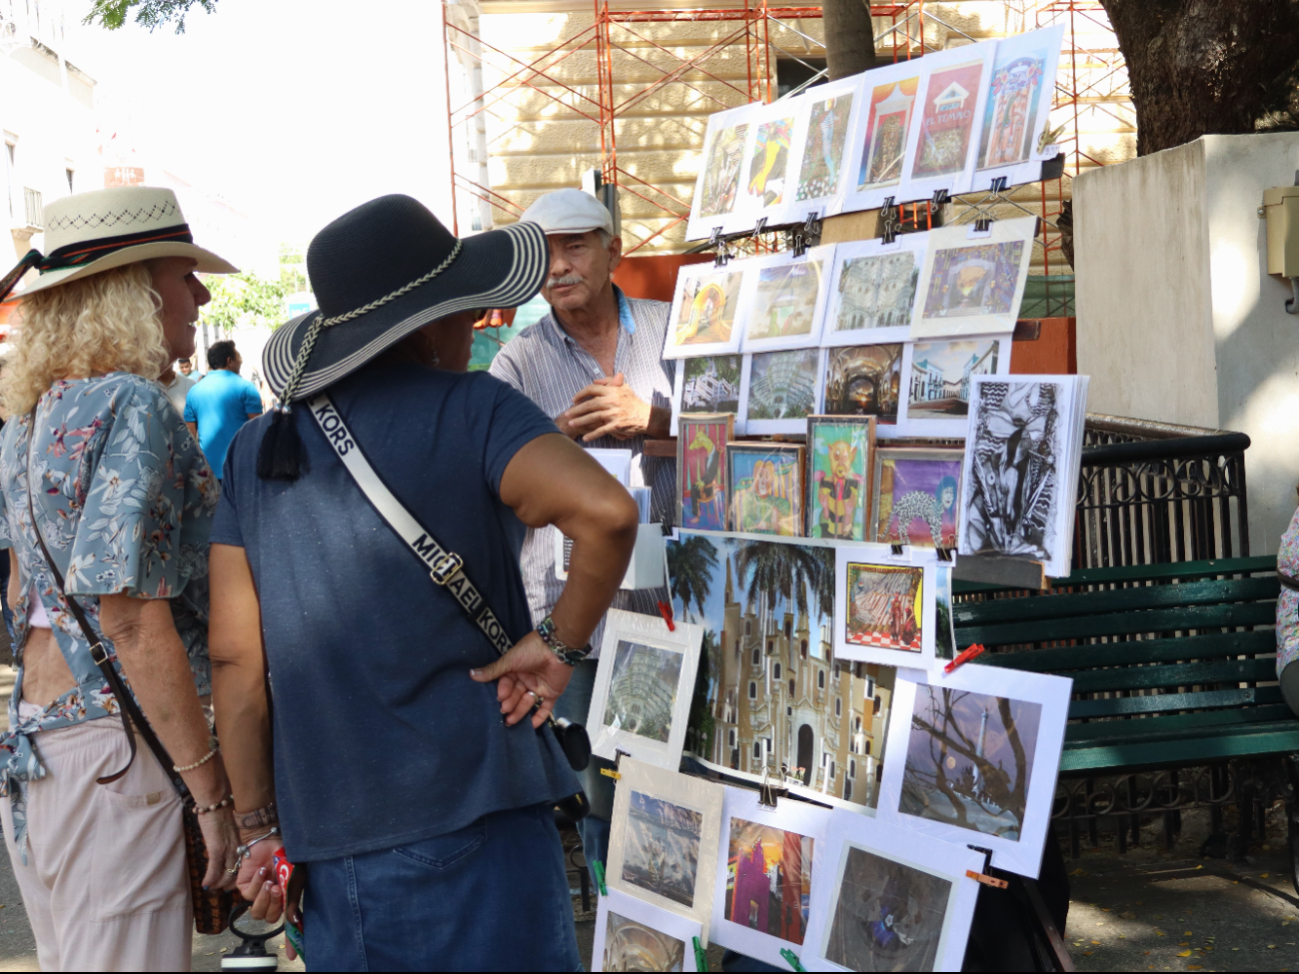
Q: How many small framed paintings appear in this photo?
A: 4